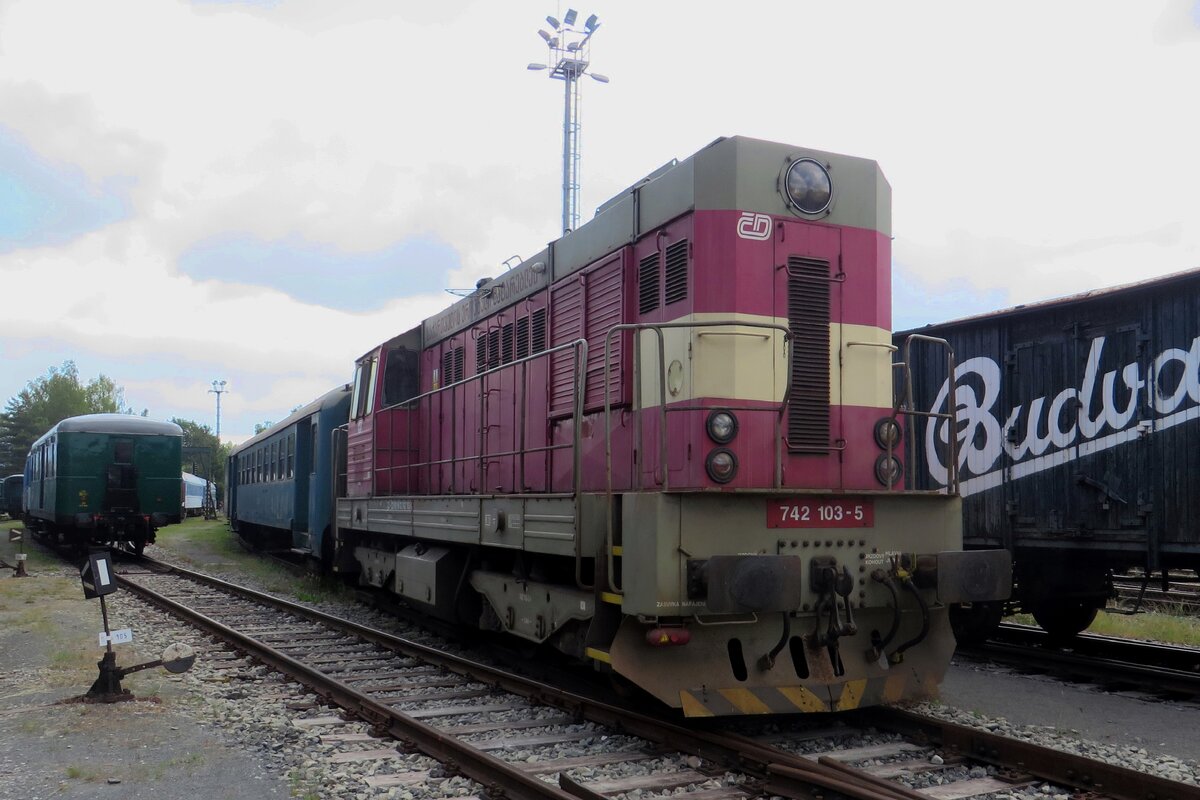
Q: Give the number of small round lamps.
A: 4